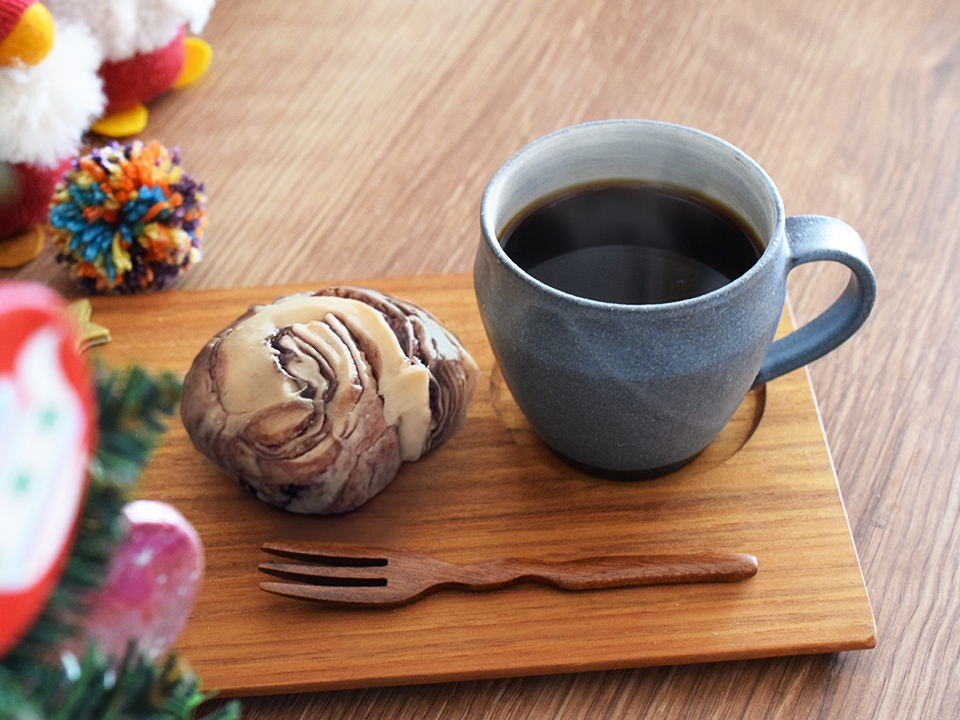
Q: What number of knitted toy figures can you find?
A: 2